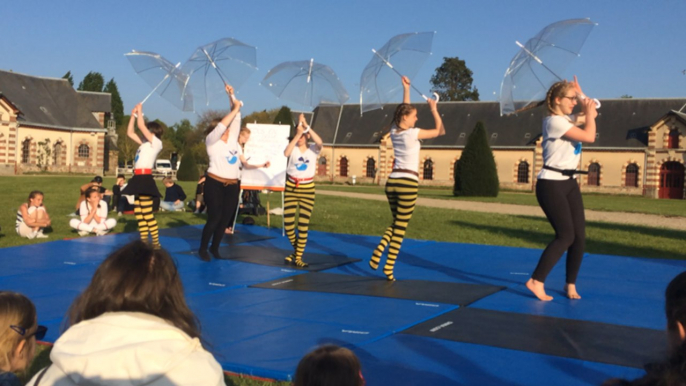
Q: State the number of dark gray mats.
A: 4